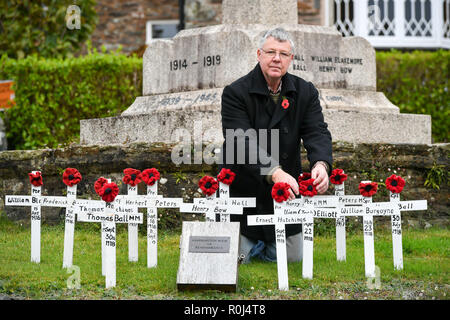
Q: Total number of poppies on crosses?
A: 14